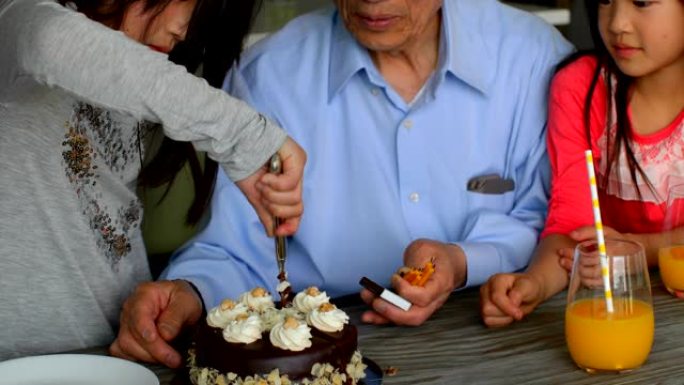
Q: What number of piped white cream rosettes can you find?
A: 6